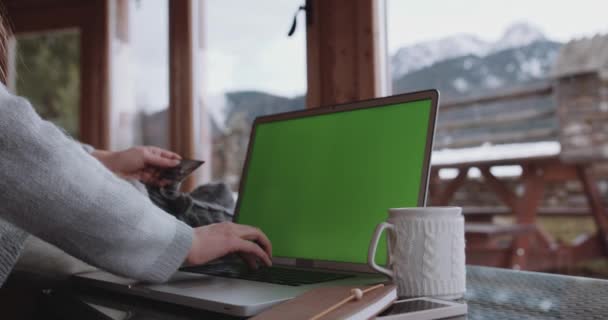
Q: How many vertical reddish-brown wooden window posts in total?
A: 3